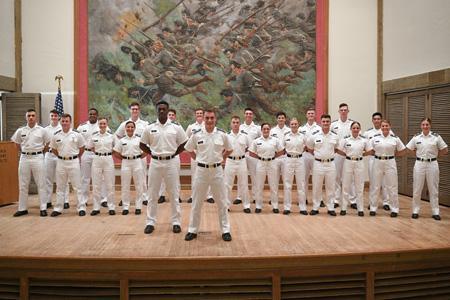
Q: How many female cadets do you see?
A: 7